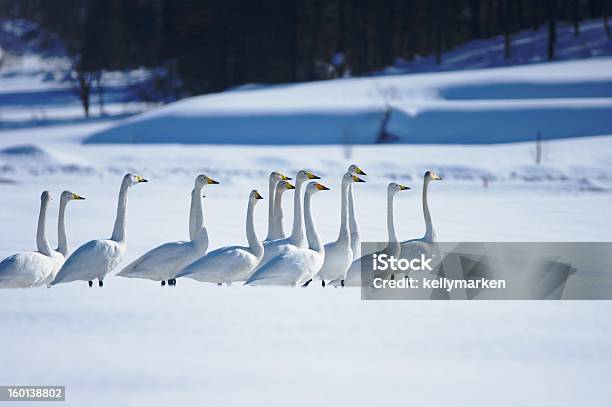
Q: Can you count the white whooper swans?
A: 13